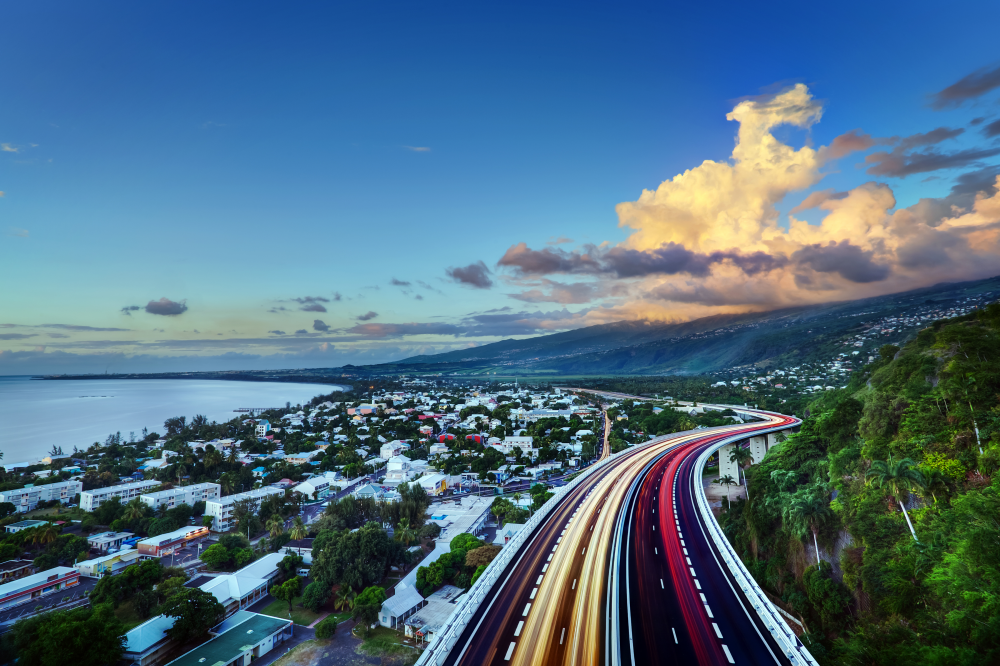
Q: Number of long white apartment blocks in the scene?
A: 4